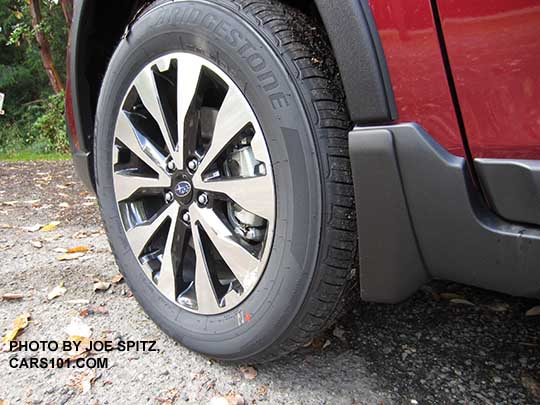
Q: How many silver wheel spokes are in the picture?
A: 10